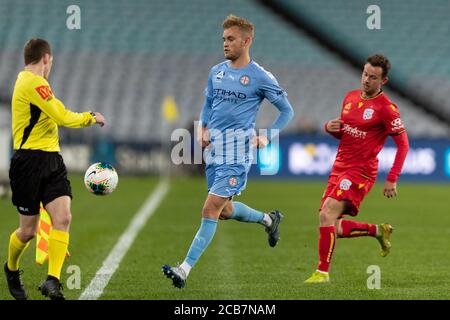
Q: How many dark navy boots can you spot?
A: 2